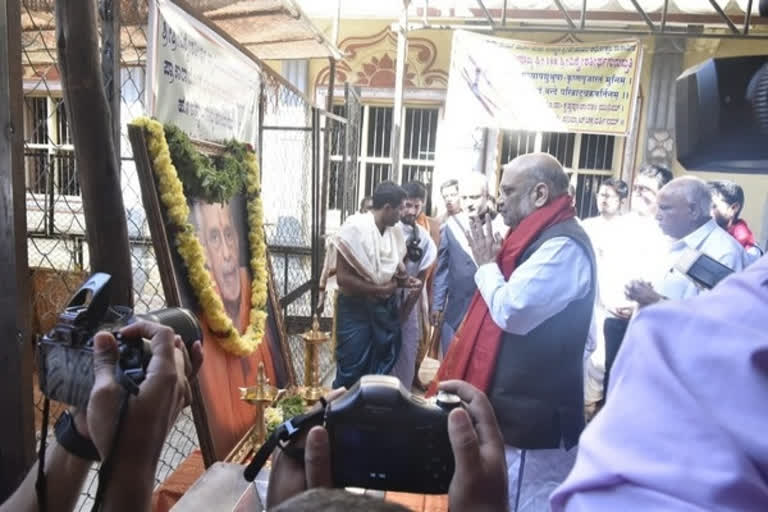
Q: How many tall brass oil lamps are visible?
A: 2